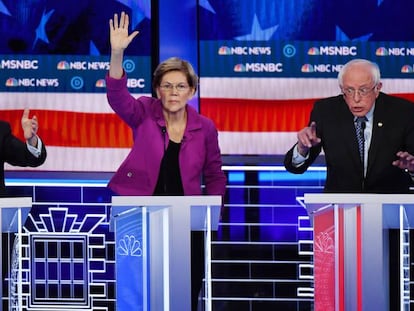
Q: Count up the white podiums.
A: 3